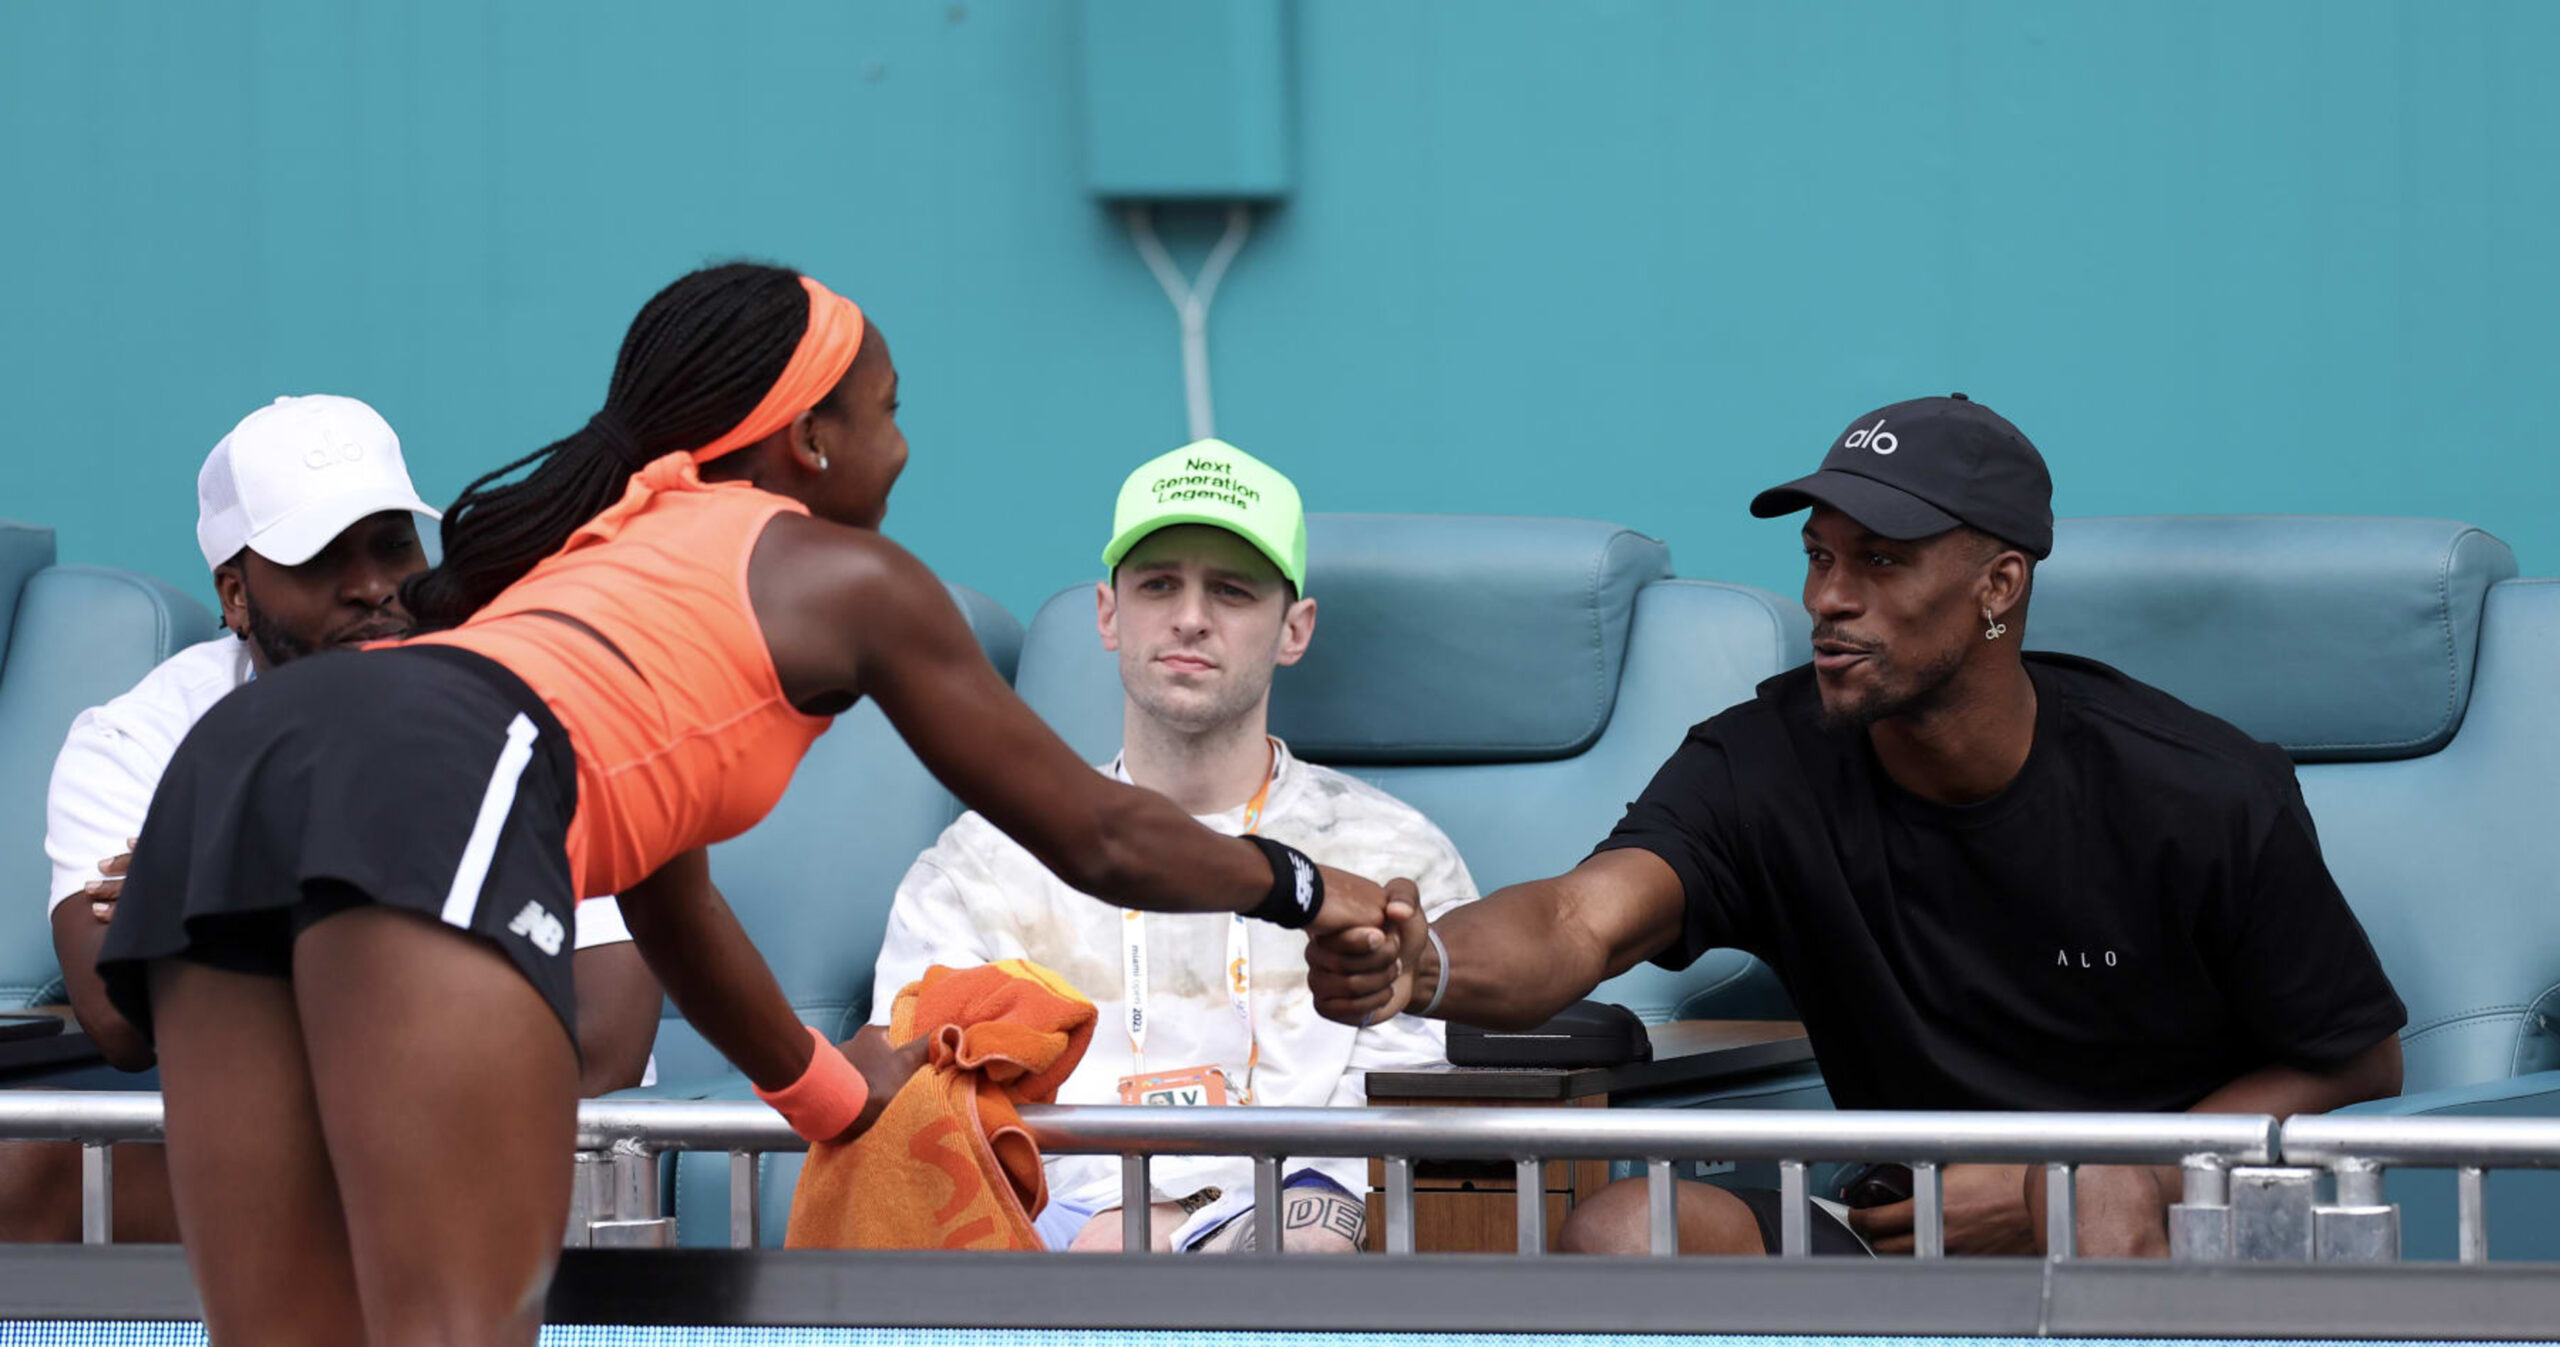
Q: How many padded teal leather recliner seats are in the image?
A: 4